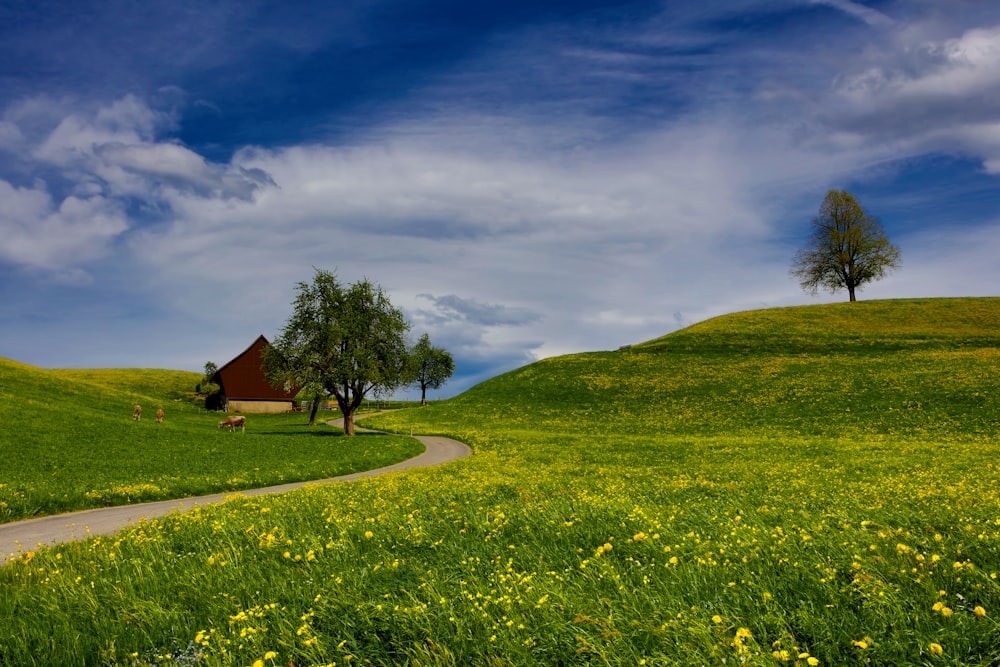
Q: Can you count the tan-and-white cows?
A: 3